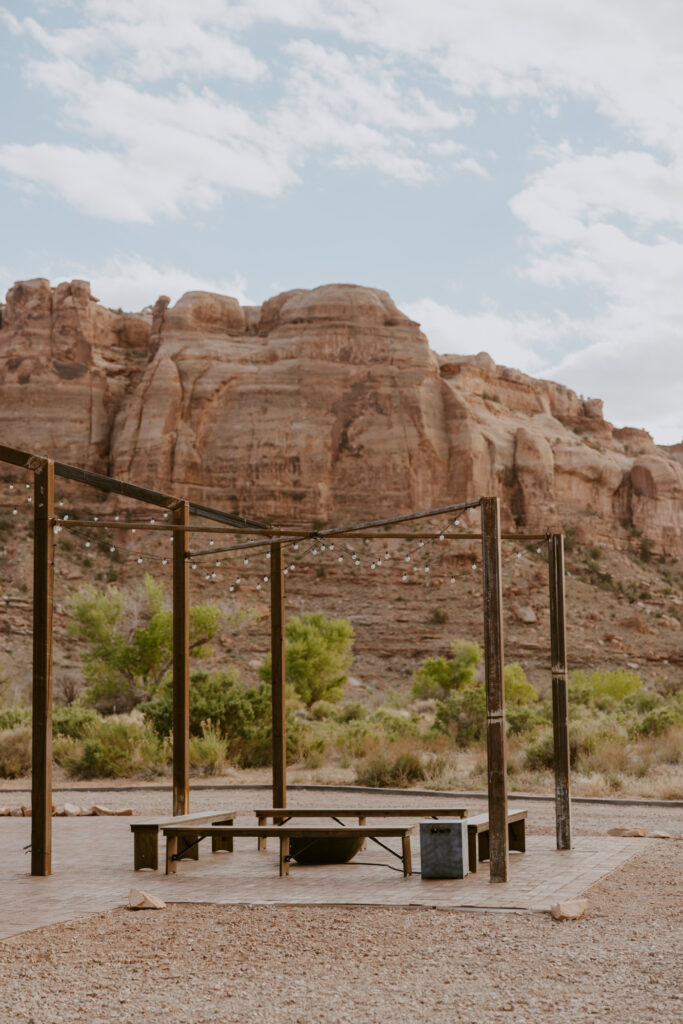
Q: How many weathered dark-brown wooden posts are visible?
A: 5